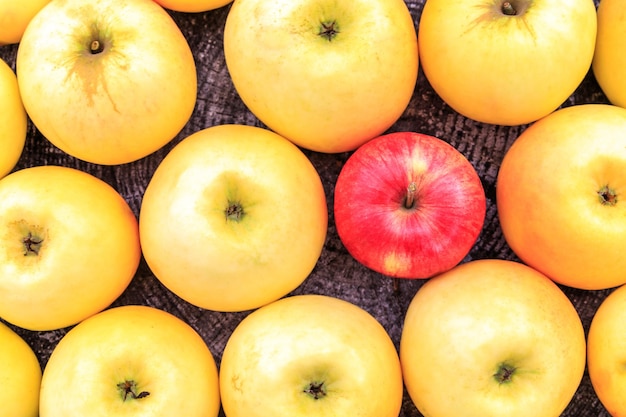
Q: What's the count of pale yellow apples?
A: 15